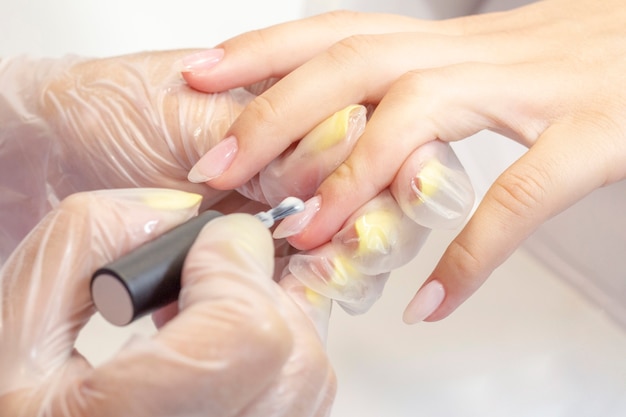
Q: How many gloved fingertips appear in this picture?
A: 7